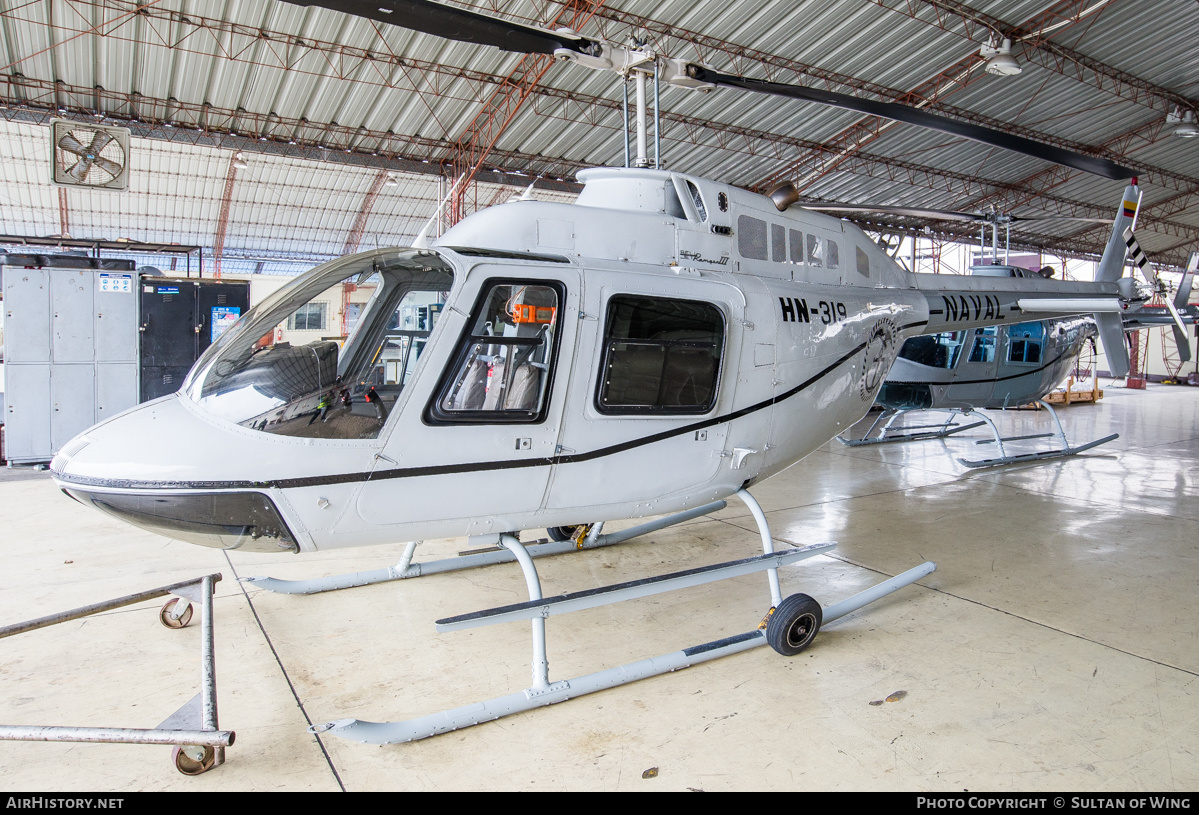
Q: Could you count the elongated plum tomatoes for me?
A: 0